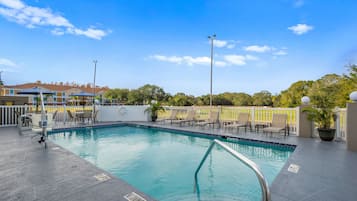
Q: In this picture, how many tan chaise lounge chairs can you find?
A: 5